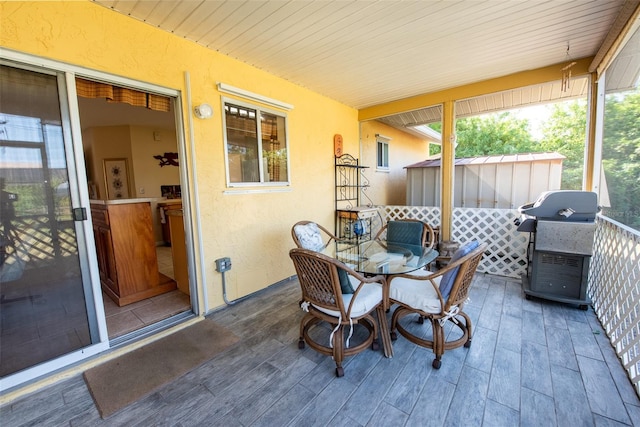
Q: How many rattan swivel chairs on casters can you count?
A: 4